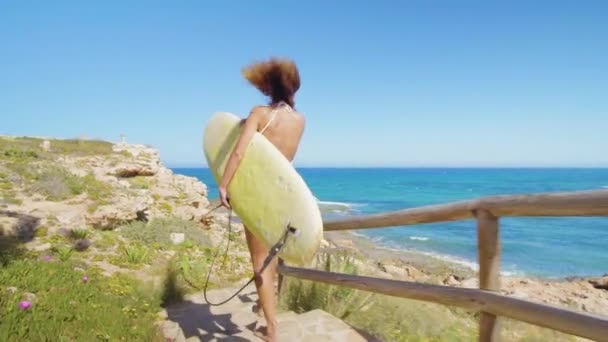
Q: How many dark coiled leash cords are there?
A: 1